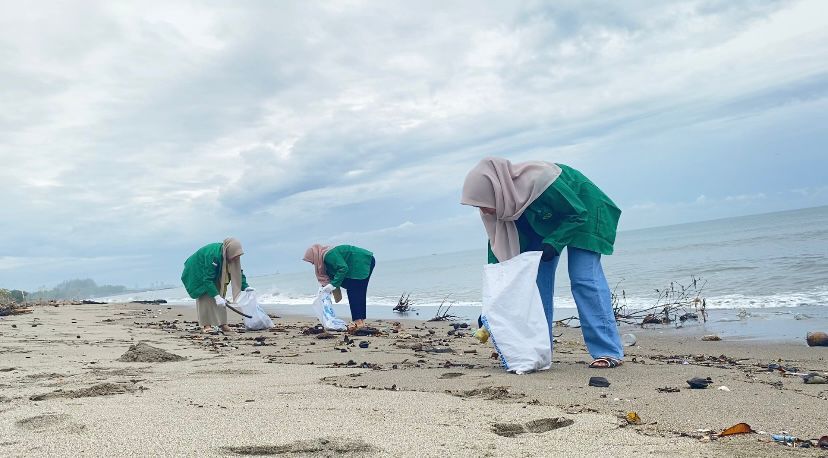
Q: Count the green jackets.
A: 3